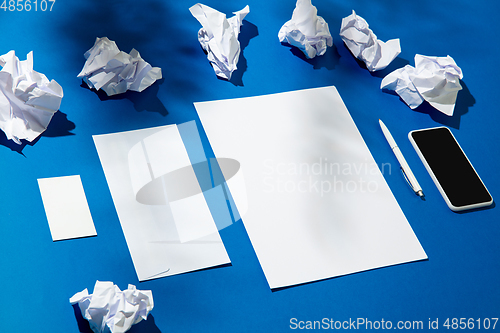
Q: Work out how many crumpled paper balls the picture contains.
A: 7